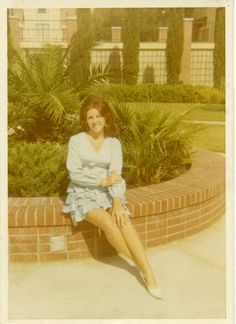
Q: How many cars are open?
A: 0